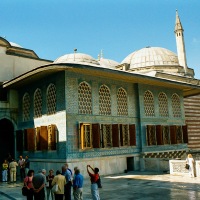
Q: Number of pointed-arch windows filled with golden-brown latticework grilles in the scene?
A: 9